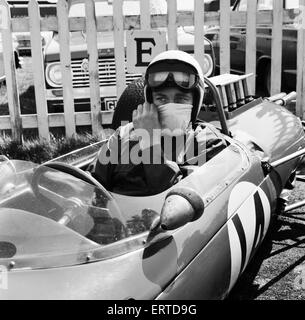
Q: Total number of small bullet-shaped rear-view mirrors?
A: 1